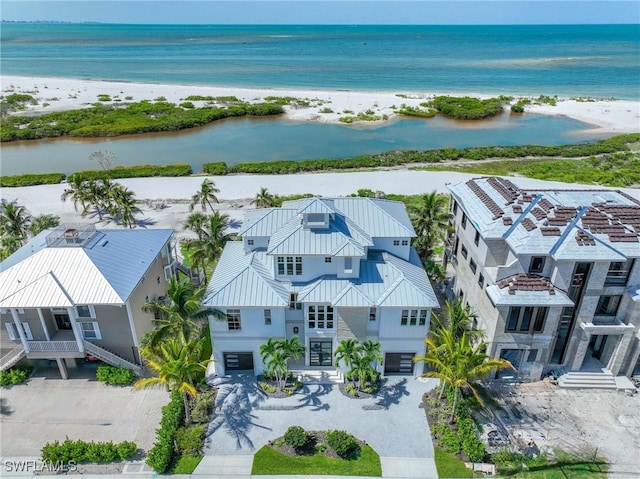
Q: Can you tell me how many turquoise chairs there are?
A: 0